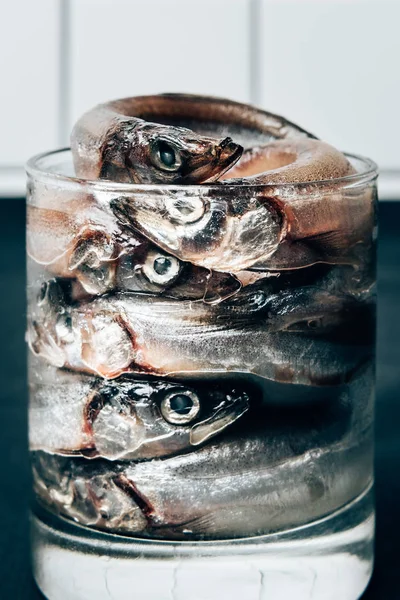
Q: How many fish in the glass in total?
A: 6